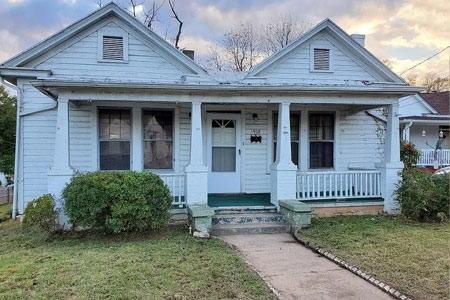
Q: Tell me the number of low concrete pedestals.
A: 2